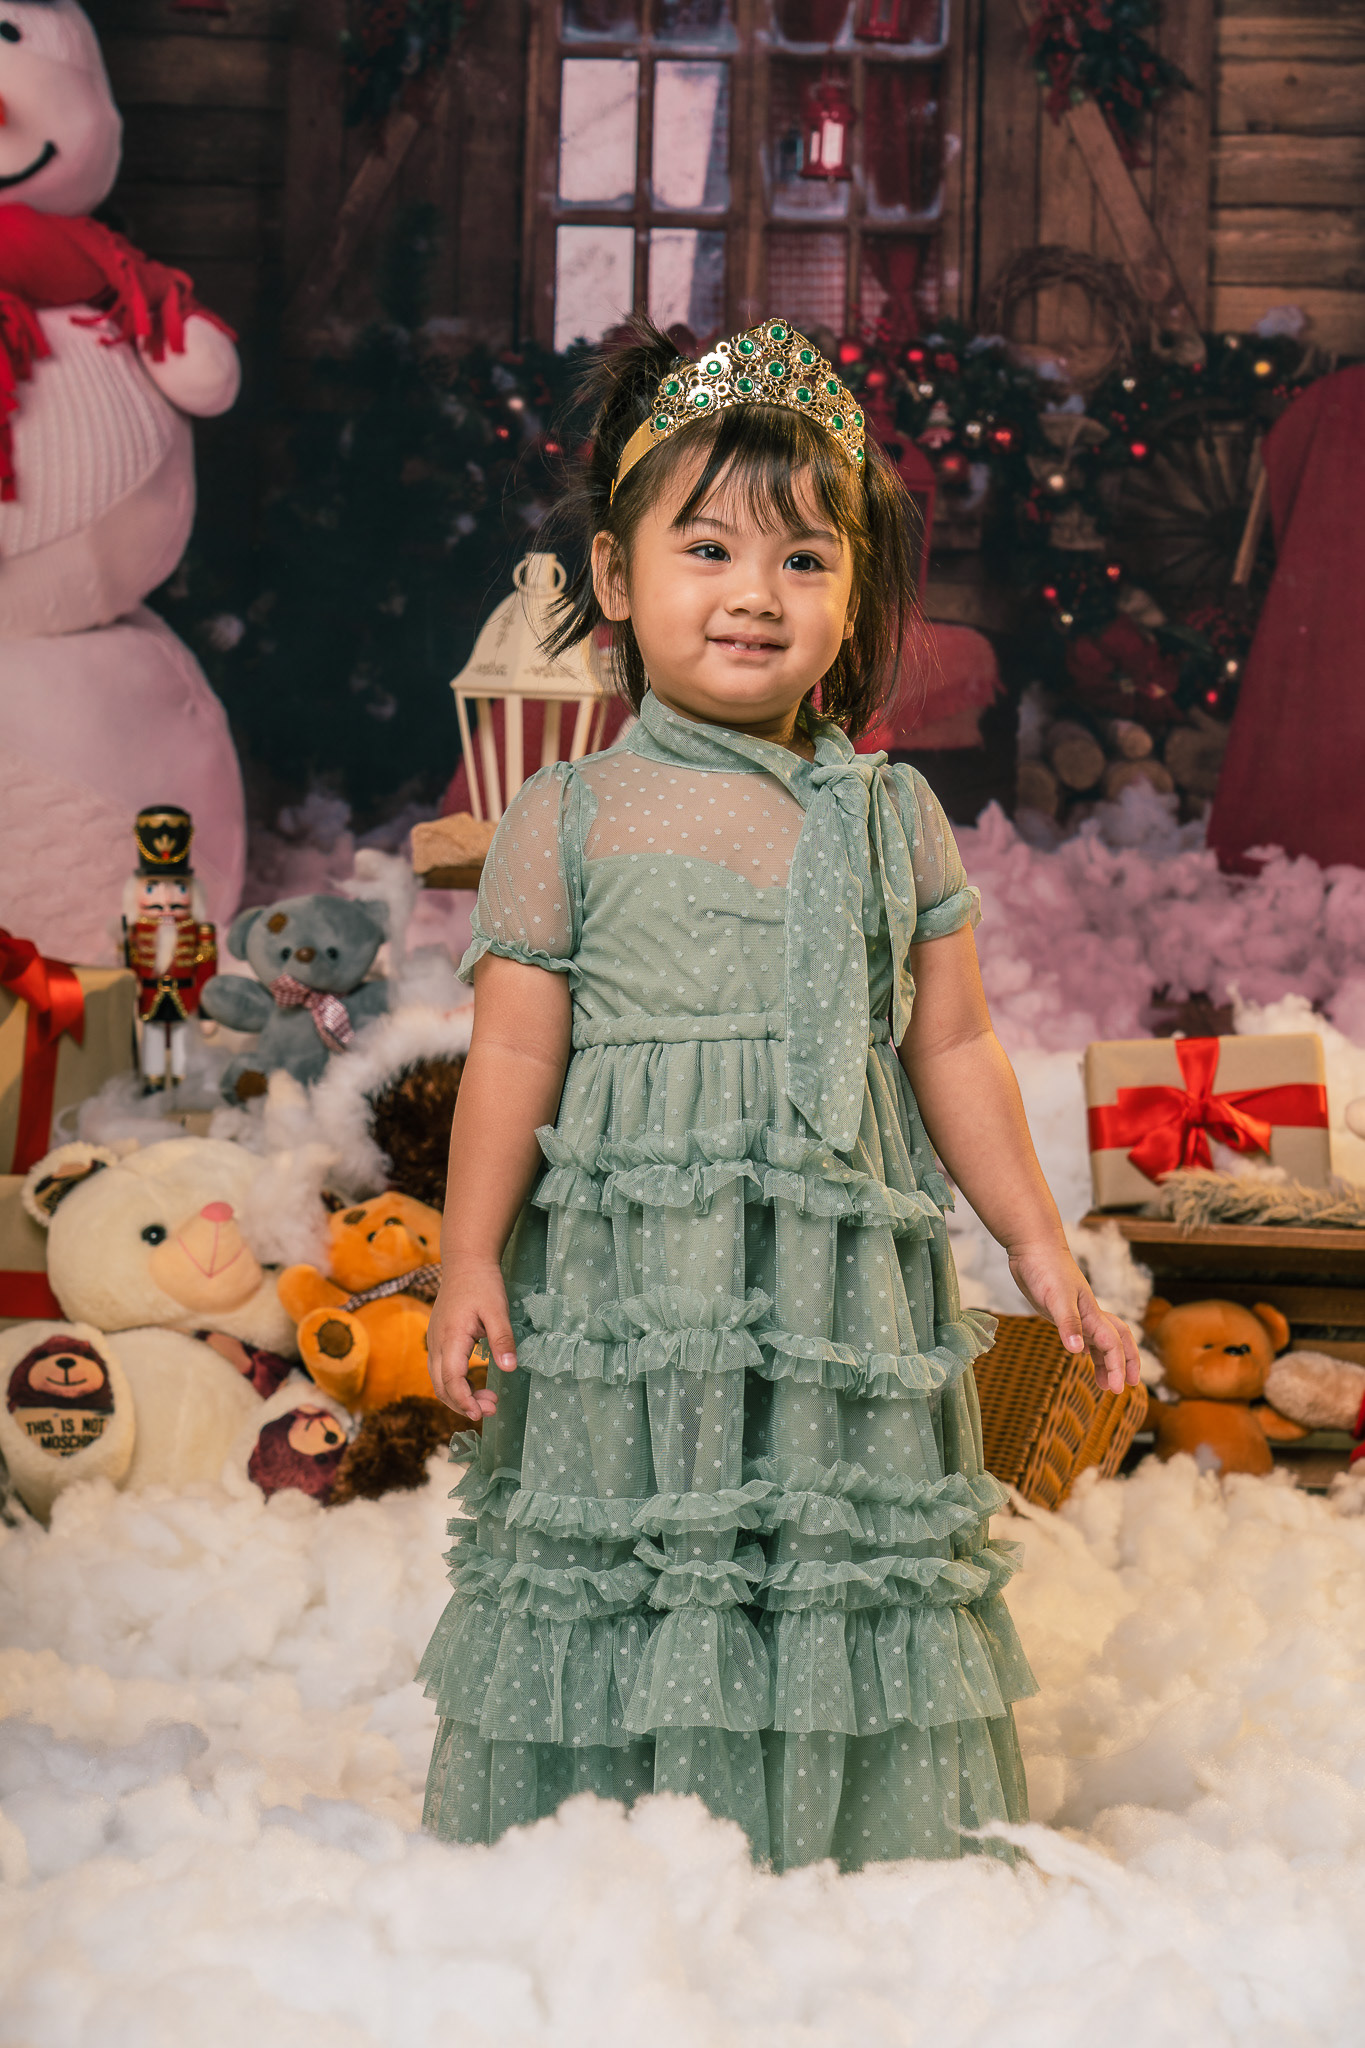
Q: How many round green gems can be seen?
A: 14